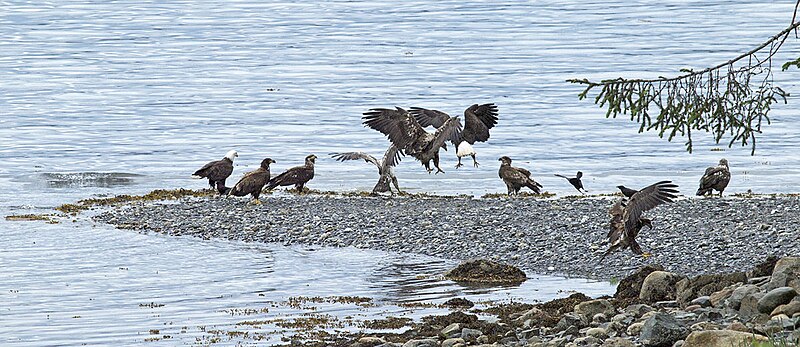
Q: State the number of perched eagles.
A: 5